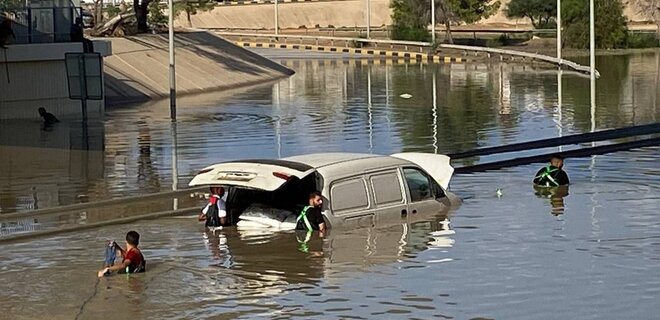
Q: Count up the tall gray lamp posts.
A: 6